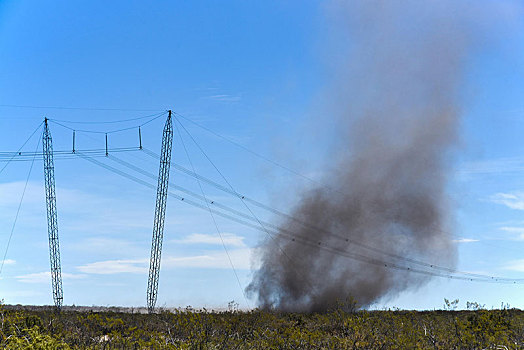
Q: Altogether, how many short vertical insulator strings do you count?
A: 3